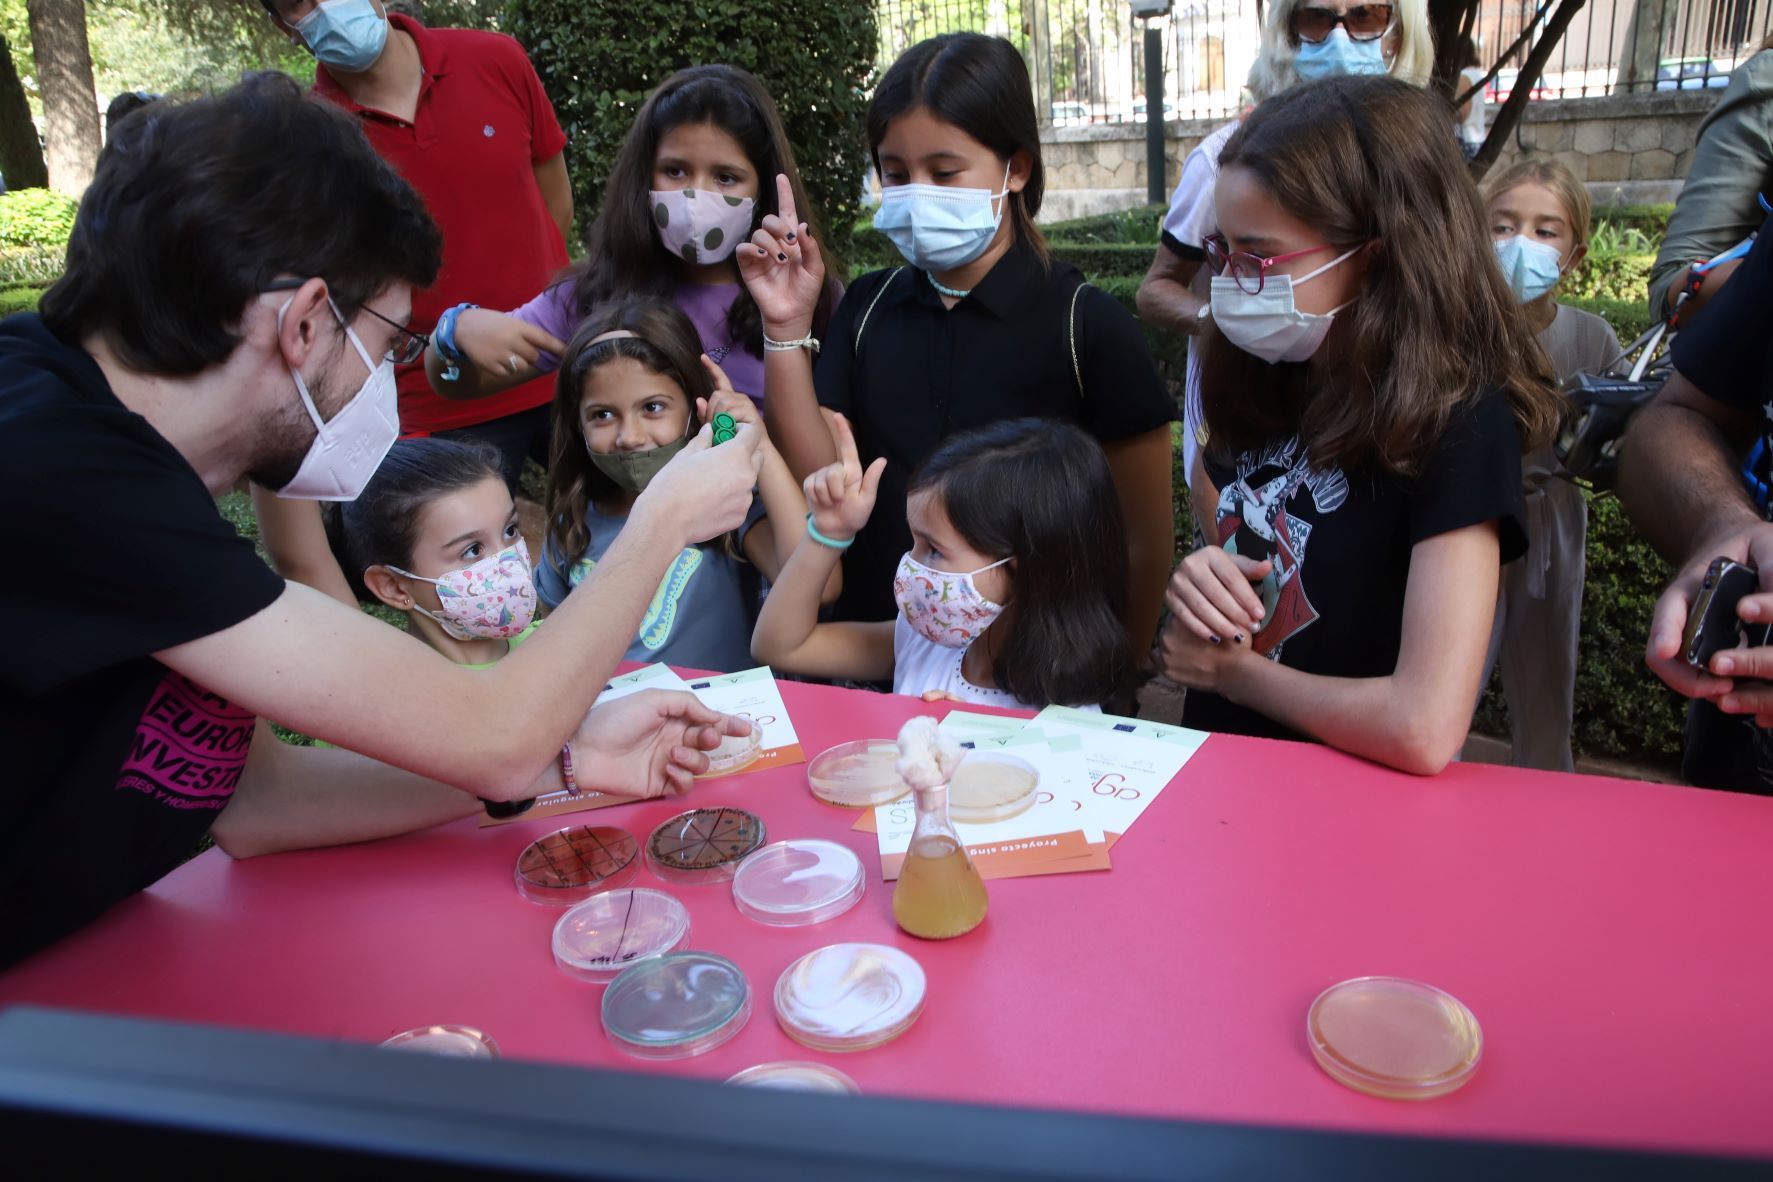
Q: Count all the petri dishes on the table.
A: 12